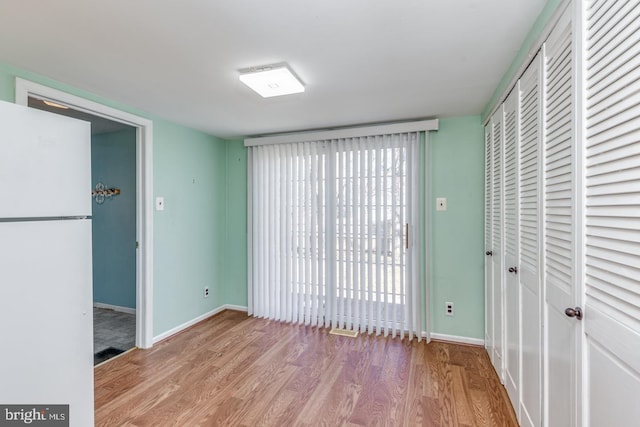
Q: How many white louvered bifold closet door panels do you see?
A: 6